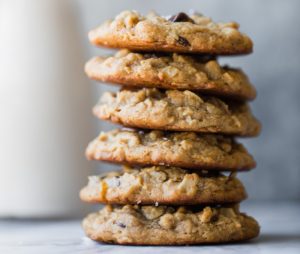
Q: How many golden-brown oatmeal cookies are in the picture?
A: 6